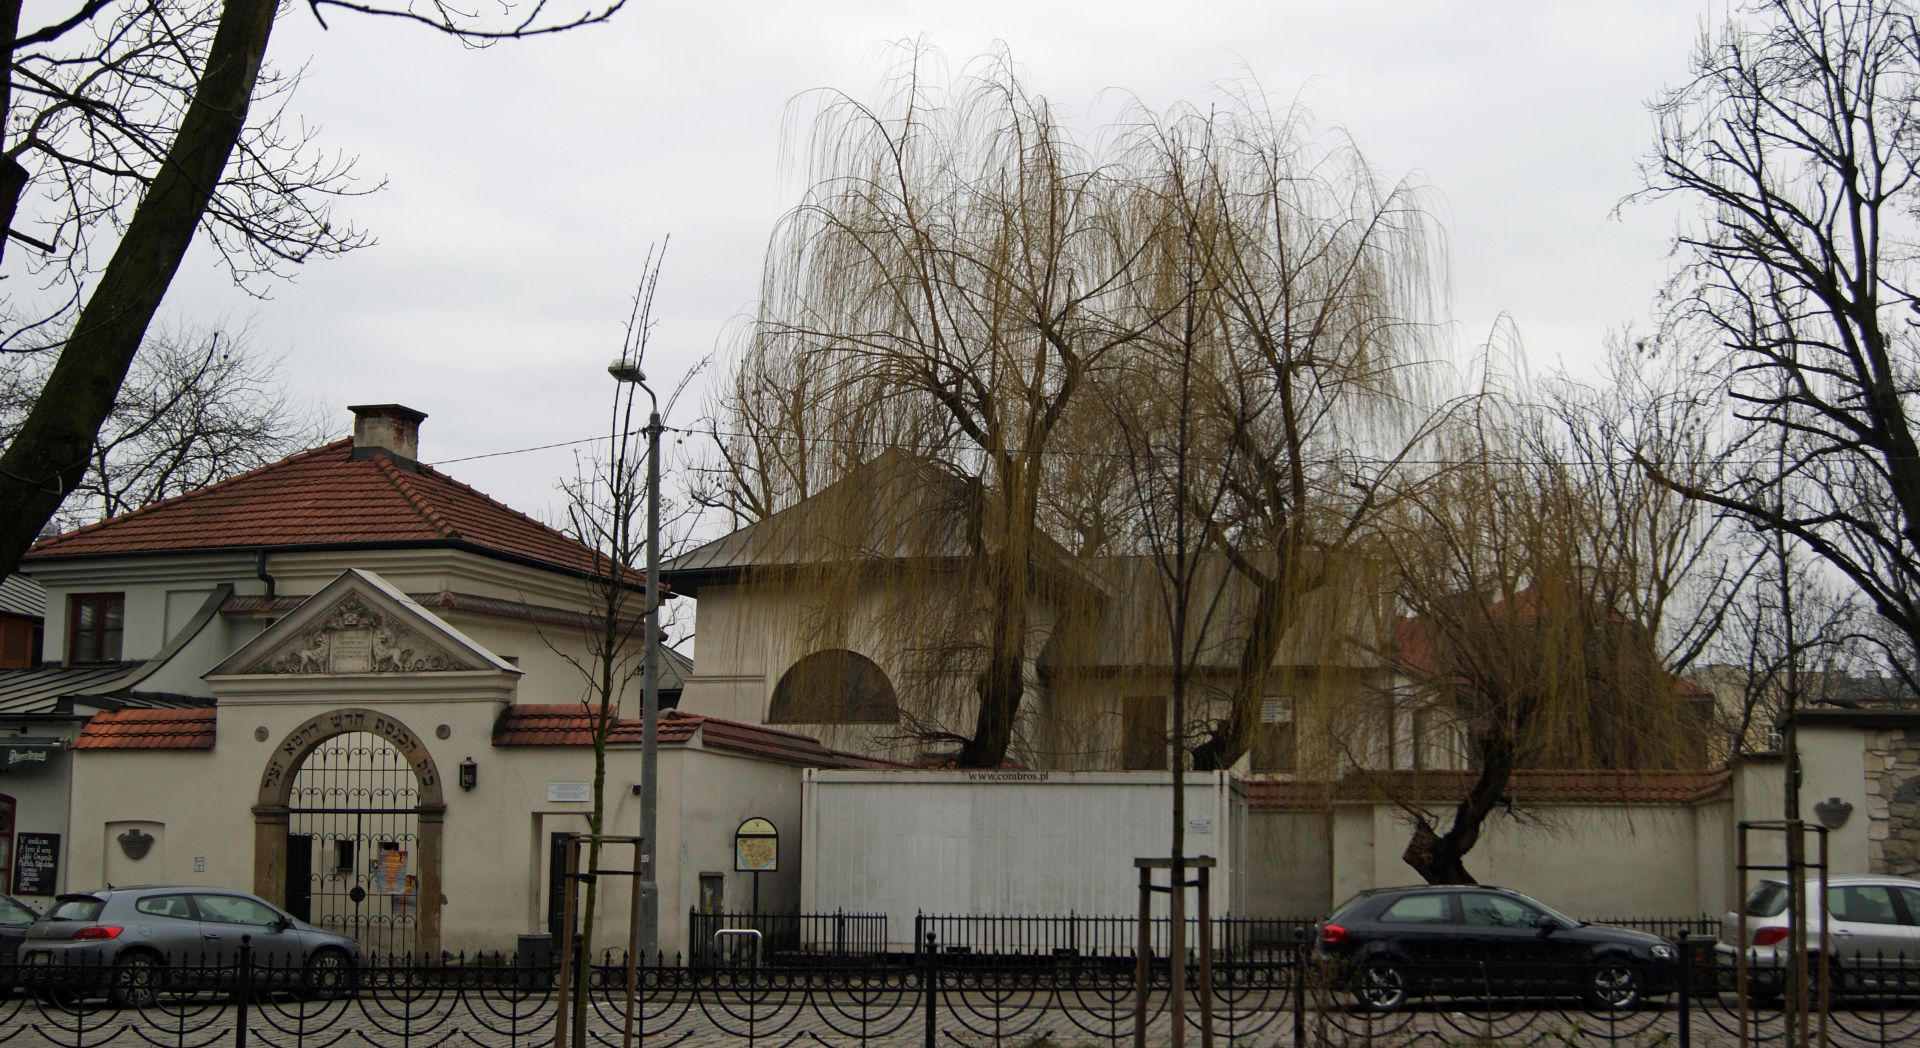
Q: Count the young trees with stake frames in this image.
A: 3